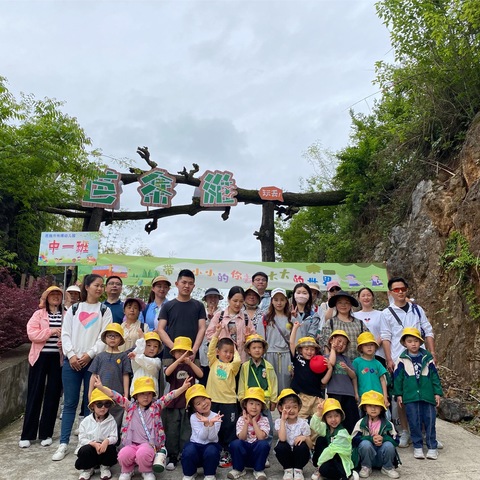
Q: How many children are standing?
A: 9